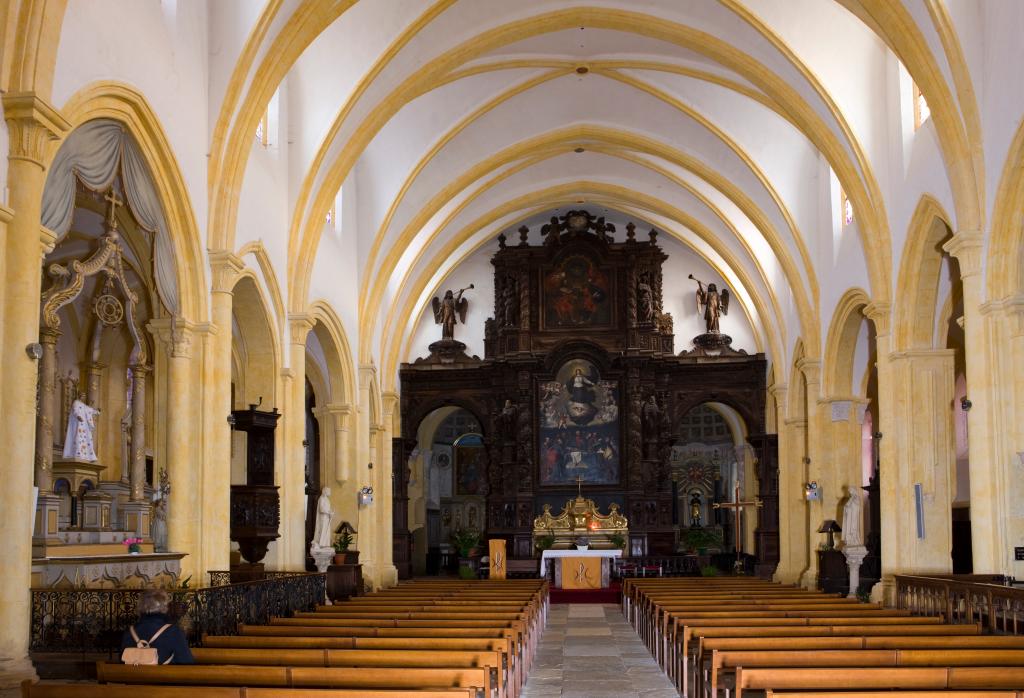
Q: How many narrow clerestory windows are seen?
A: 4